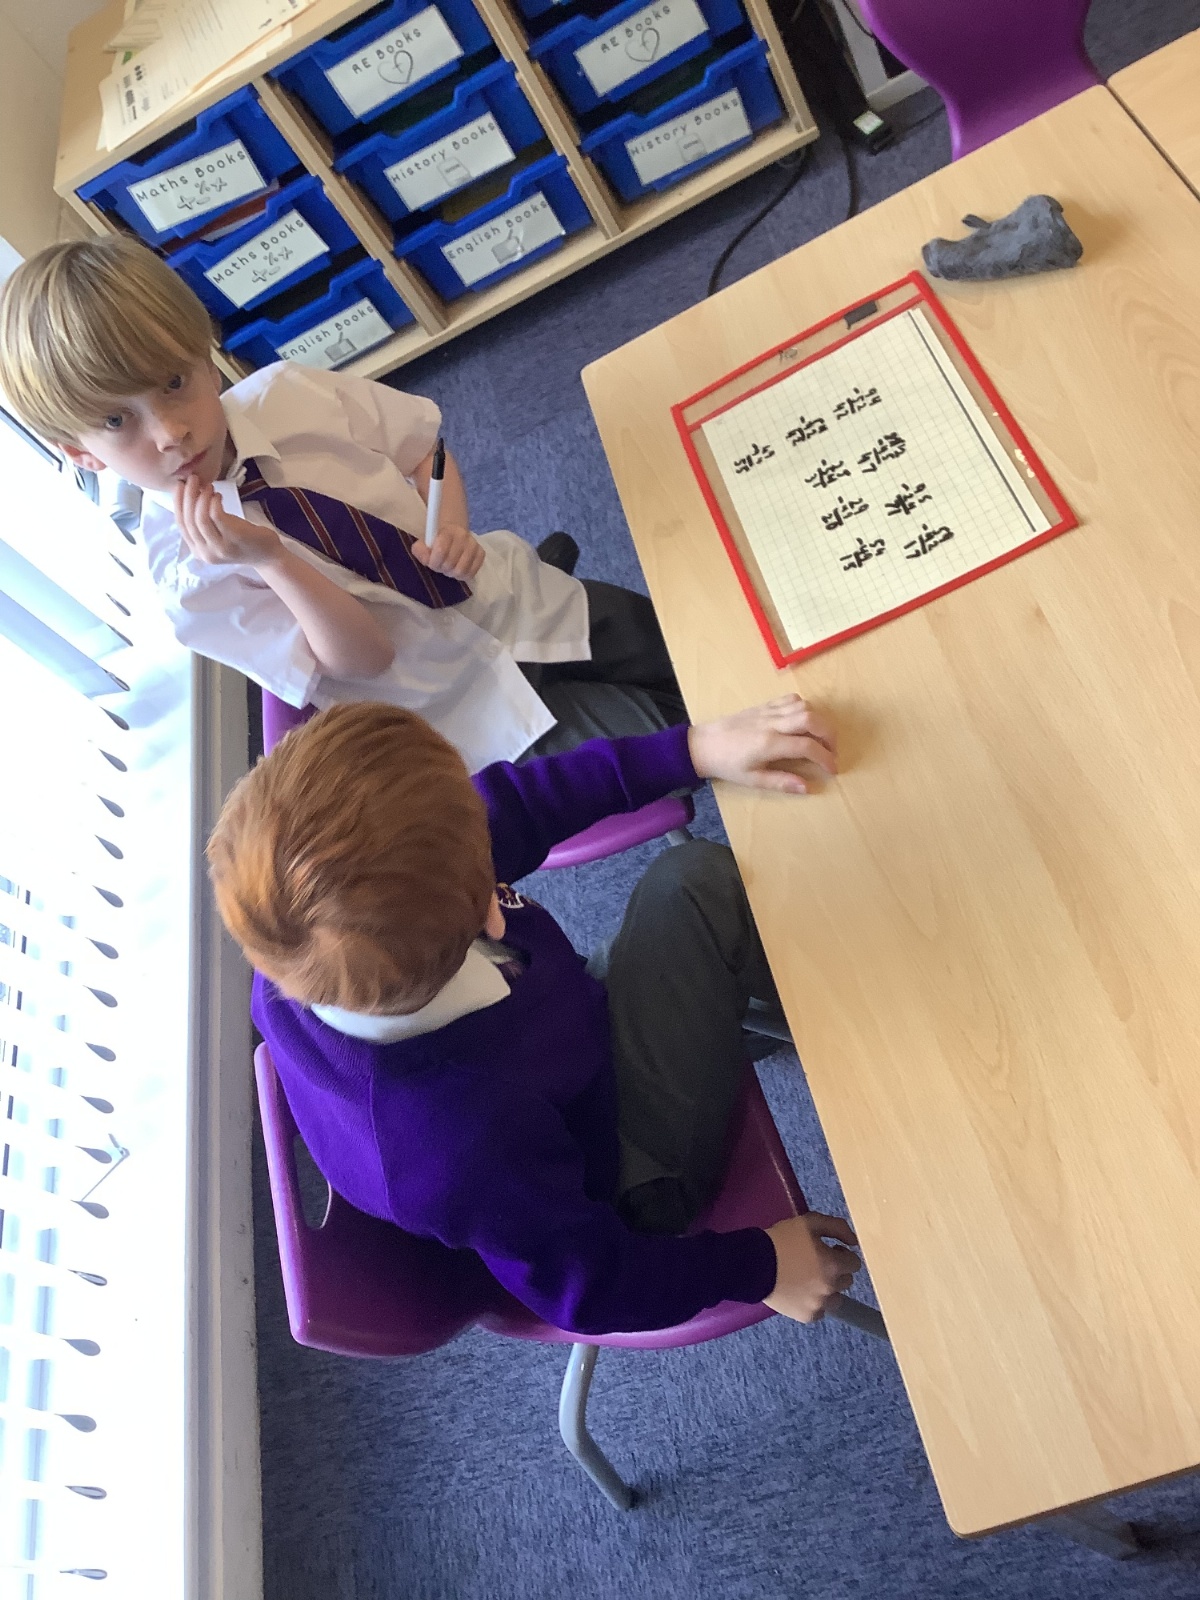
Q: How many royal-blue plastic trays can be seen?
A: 9